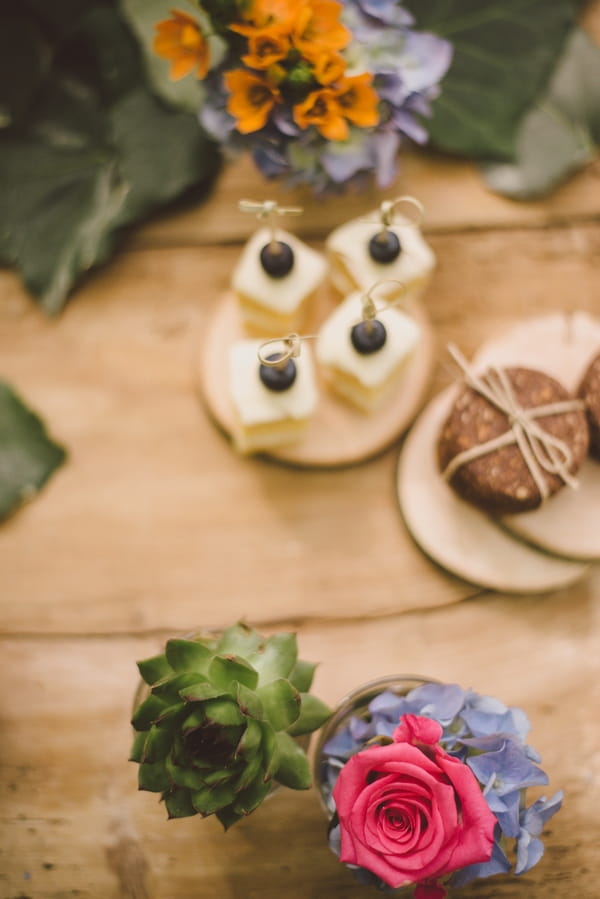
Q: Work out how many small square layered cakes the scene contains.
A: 4